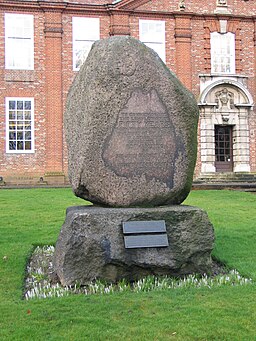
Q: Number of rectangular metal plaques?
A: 2